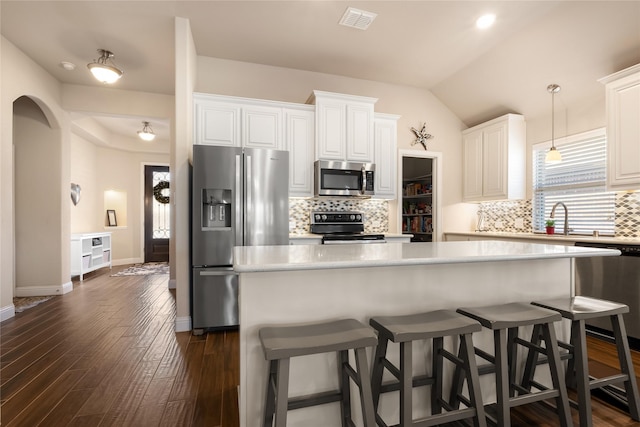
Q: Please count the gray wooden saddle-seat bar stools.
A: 4